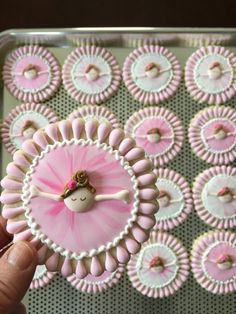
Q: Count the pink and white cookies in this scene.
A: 15